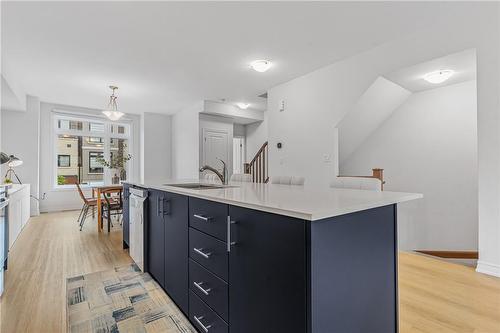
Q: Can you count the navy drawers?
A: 4